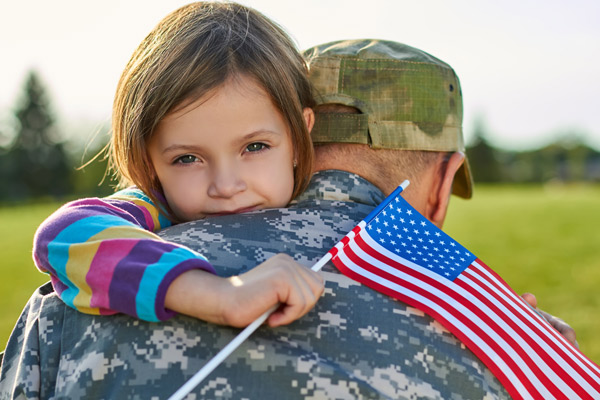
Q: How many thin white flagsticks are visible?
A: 1